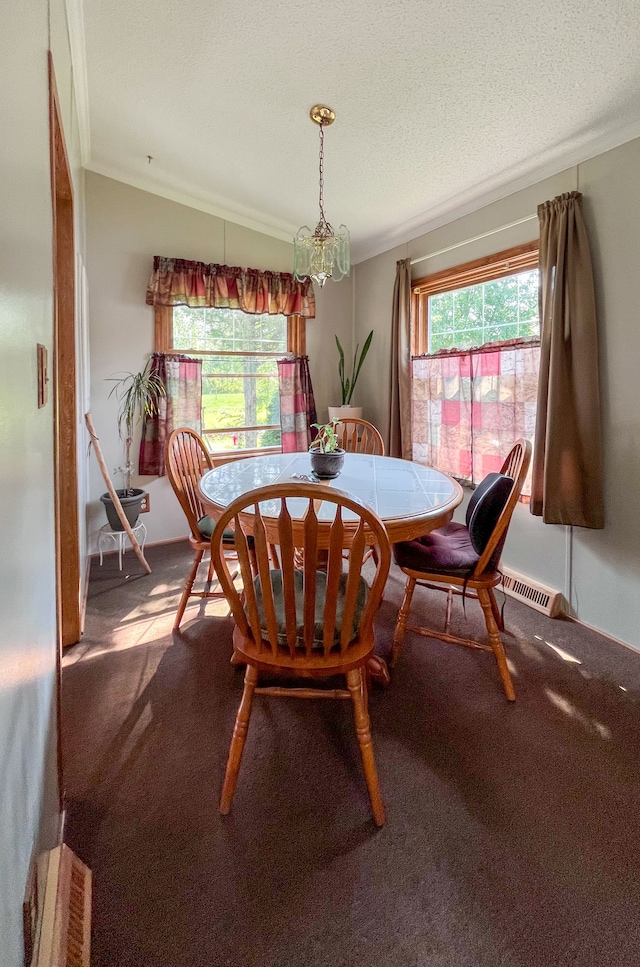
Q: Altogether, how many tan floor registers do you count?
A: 2